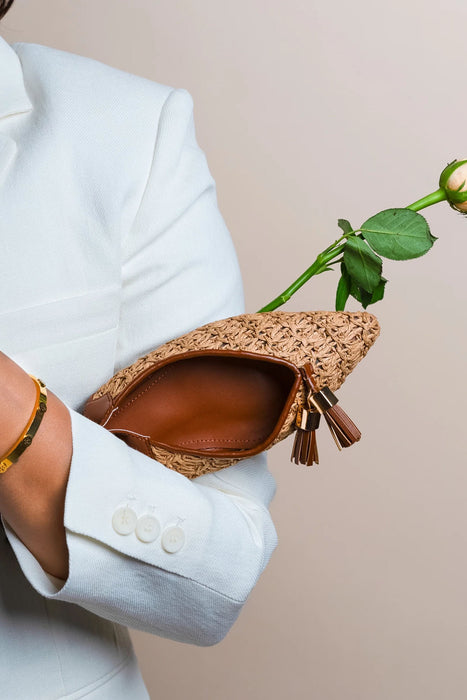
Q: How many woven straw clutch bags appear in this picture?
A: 1